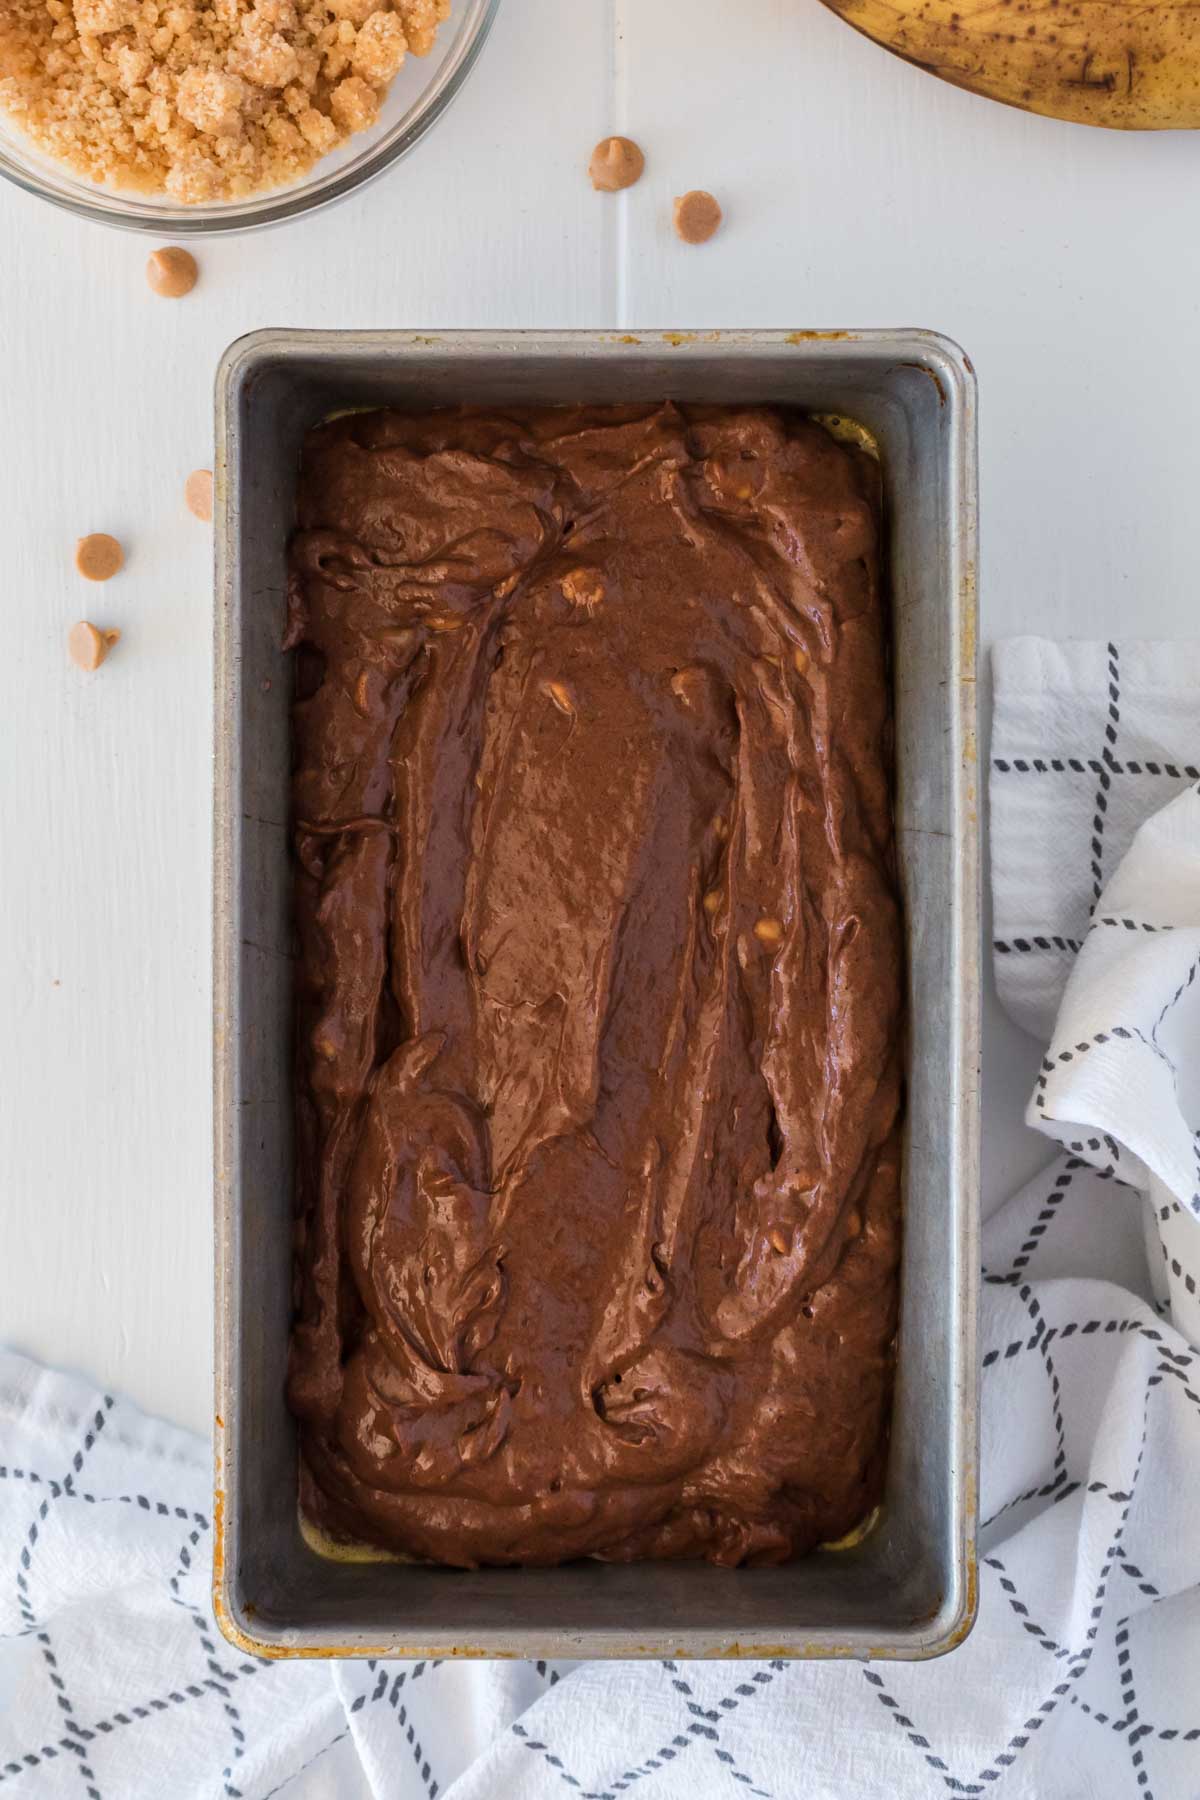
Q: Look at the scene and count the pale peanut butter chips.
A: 6